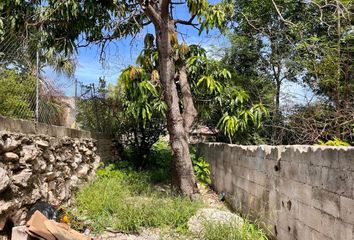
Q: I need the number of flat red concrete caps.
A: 0